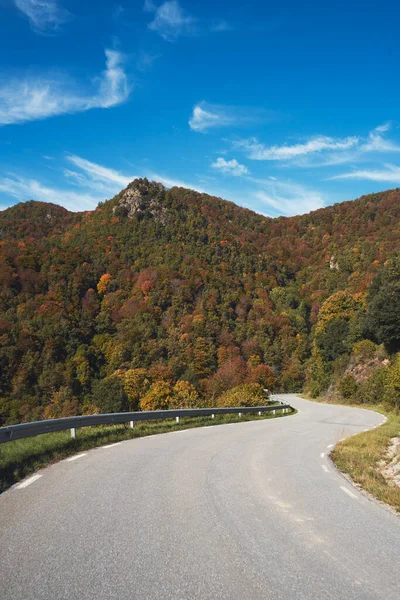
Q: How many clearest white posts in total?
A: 9